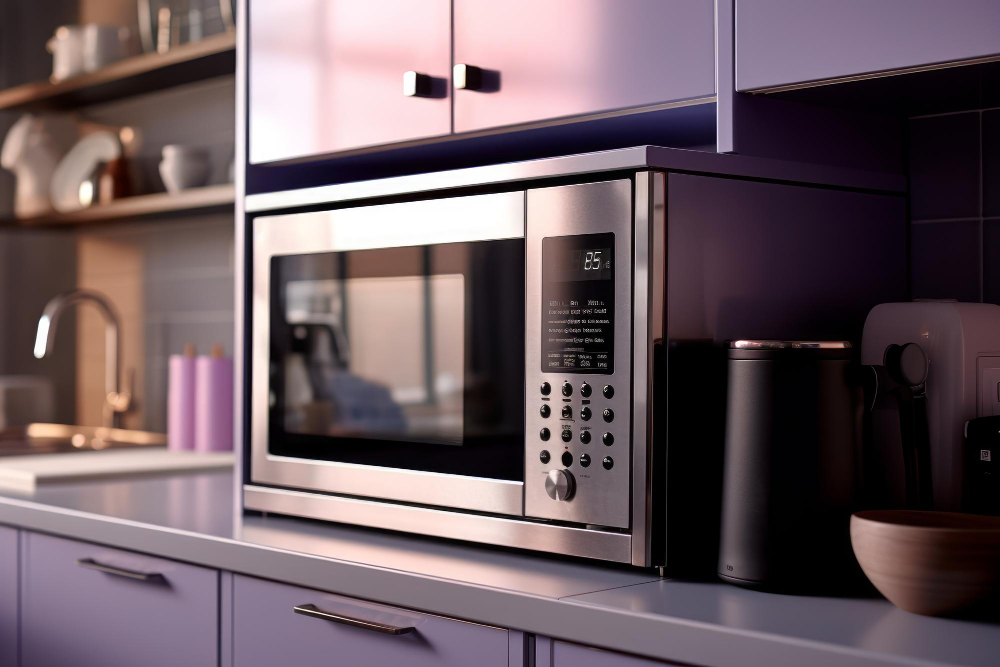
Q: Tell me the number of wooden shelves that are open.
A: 2